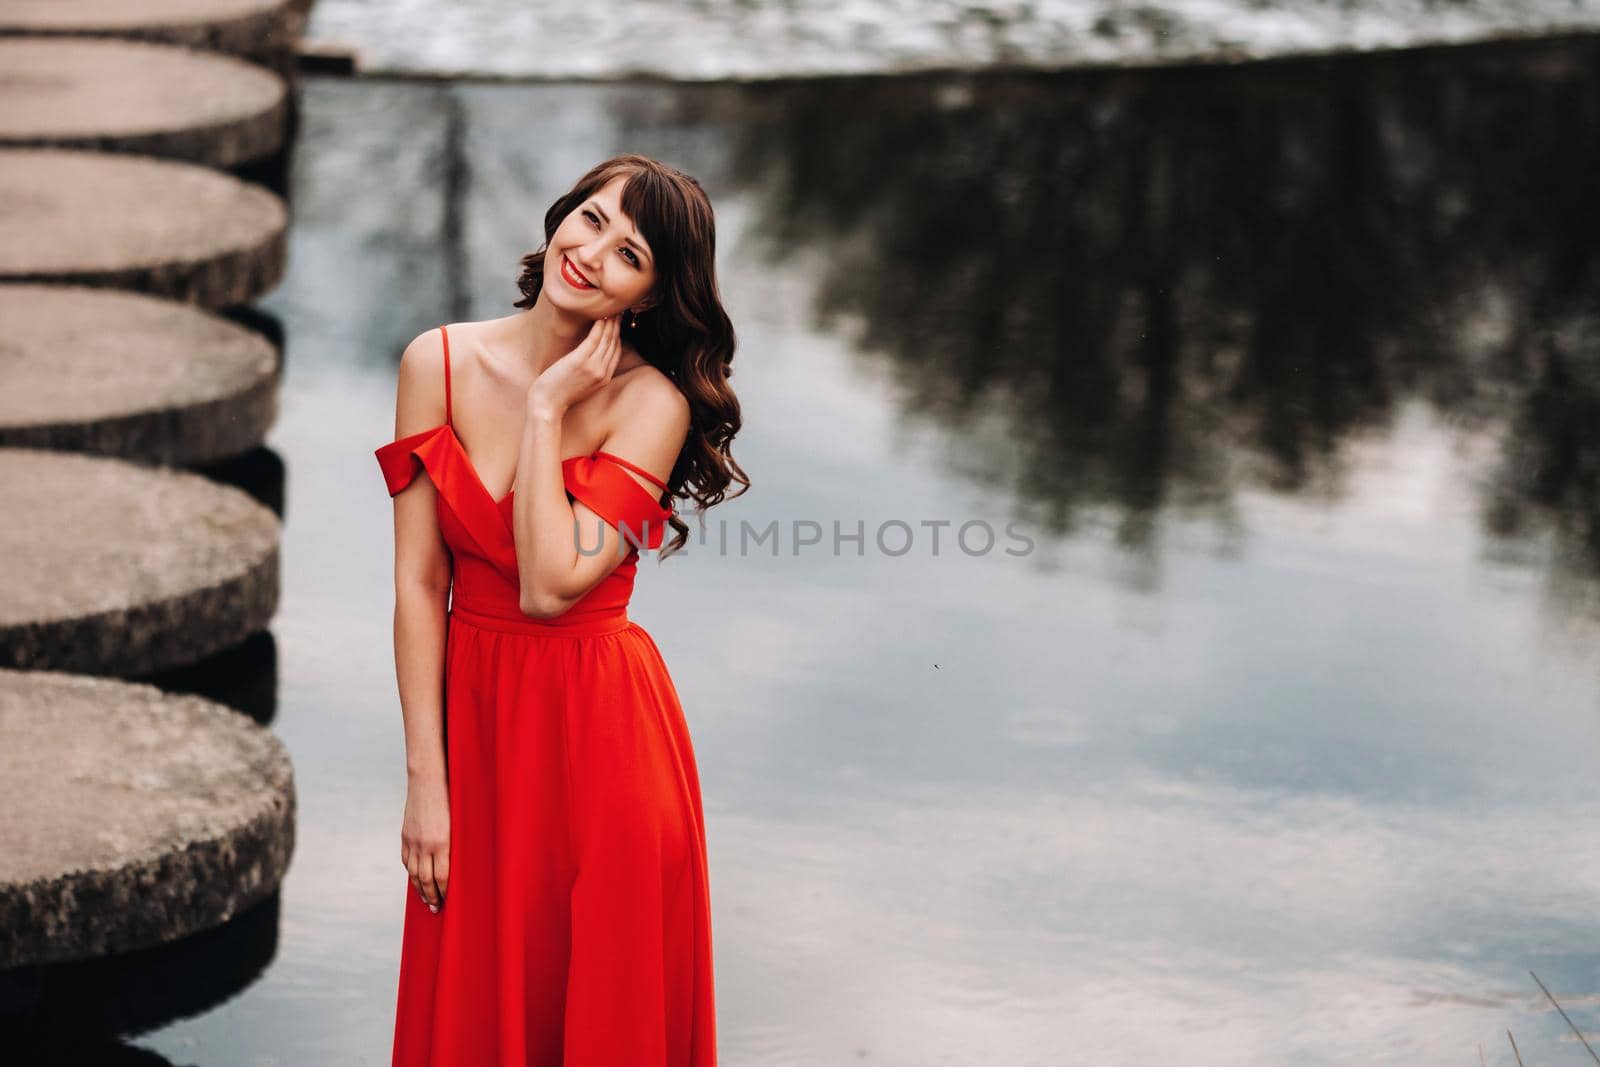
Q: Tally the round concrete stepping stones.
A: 6